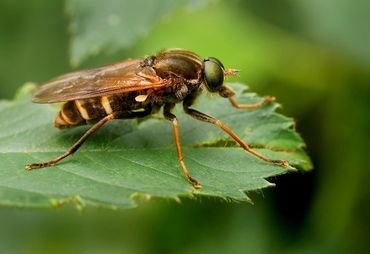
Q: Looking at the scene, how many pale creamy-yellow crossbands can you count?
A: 3